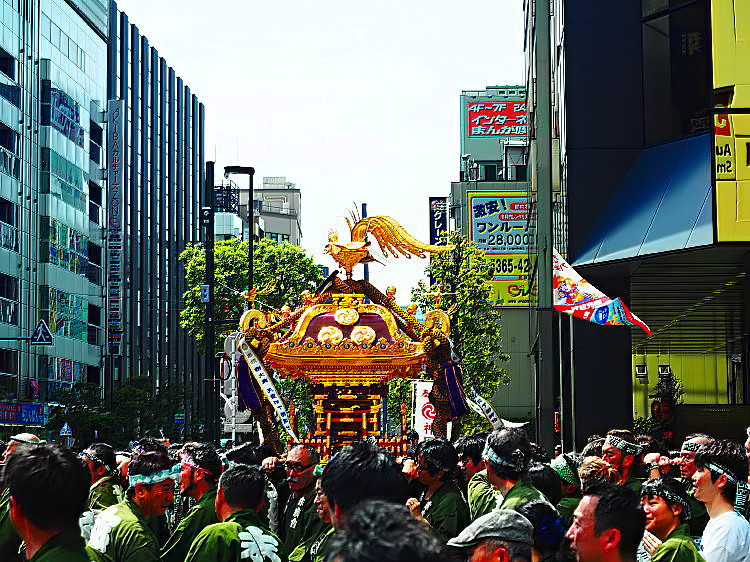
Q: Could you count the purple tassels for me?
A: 2